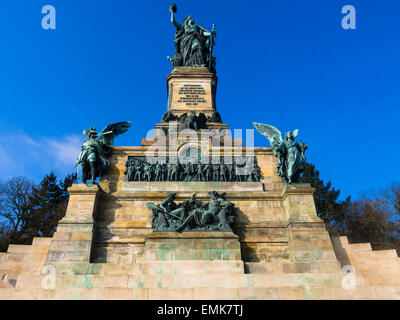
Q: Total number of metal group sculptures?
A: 2